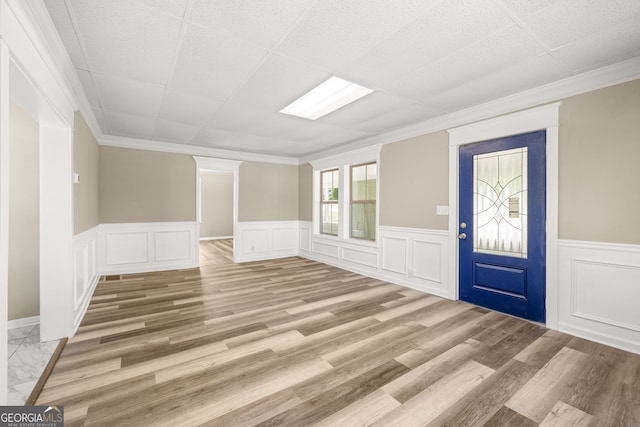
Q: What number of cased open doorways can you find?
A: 2